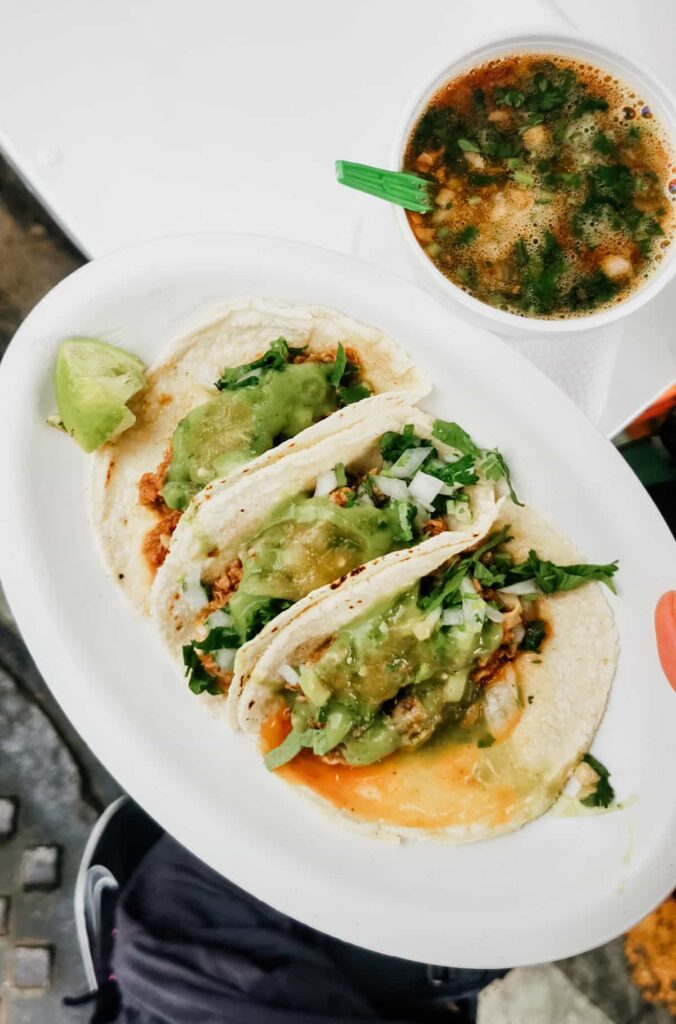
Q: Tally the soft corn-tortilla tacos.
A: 3